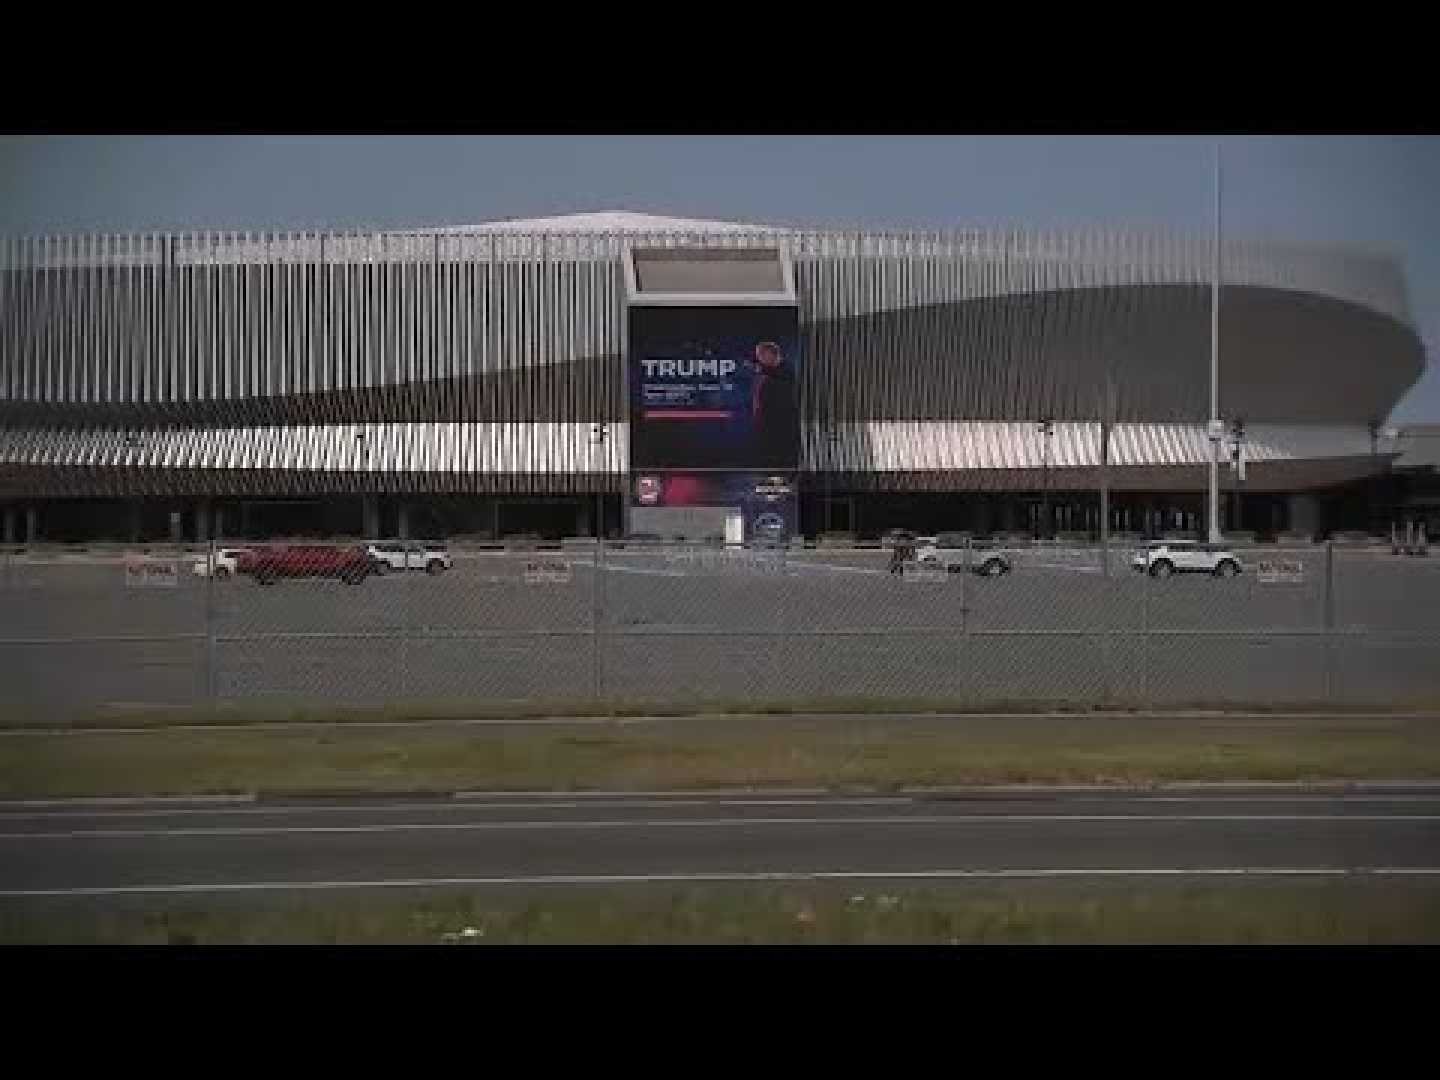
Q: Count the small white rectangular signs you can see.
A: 4